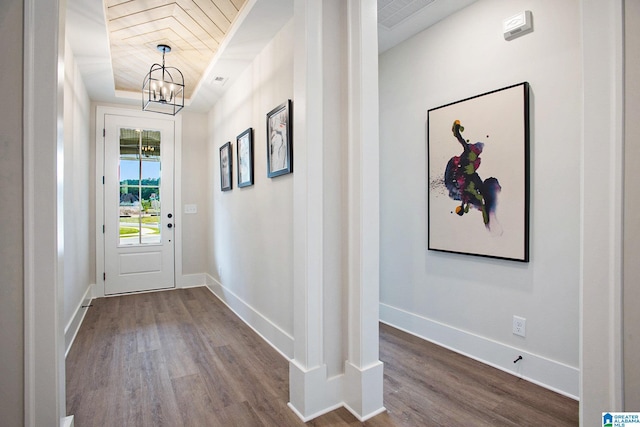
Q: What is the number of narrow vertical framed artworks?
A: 3